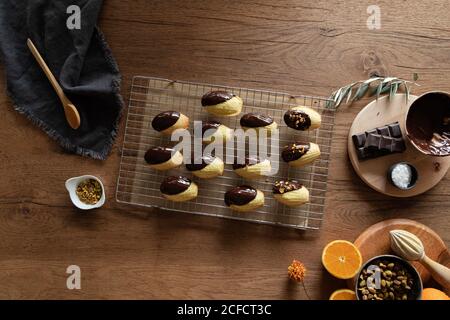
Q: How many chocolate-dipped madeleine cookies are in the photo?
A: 12